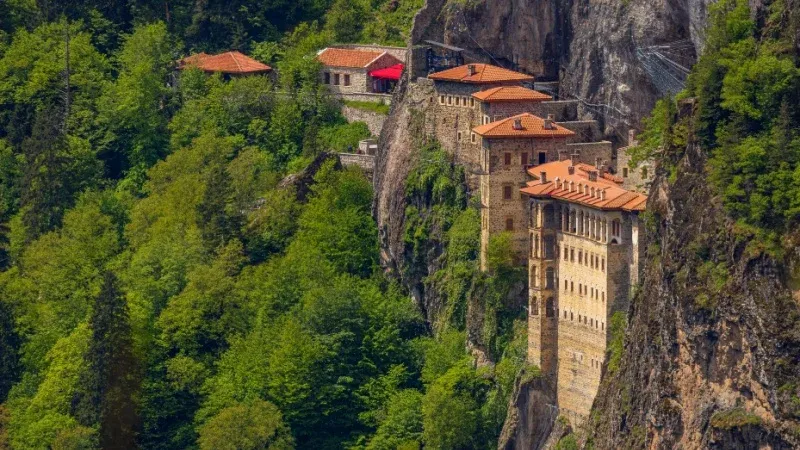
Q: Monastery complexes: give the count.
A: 1